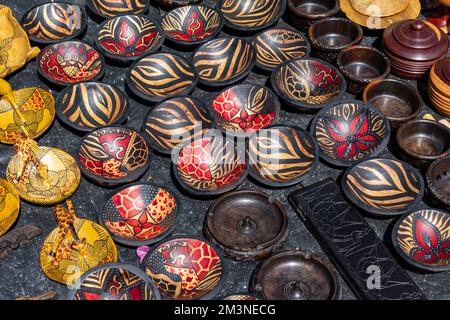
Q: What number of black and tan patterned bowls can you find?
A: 10